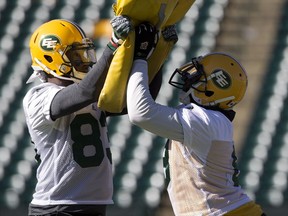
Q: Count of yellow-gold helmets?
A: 2